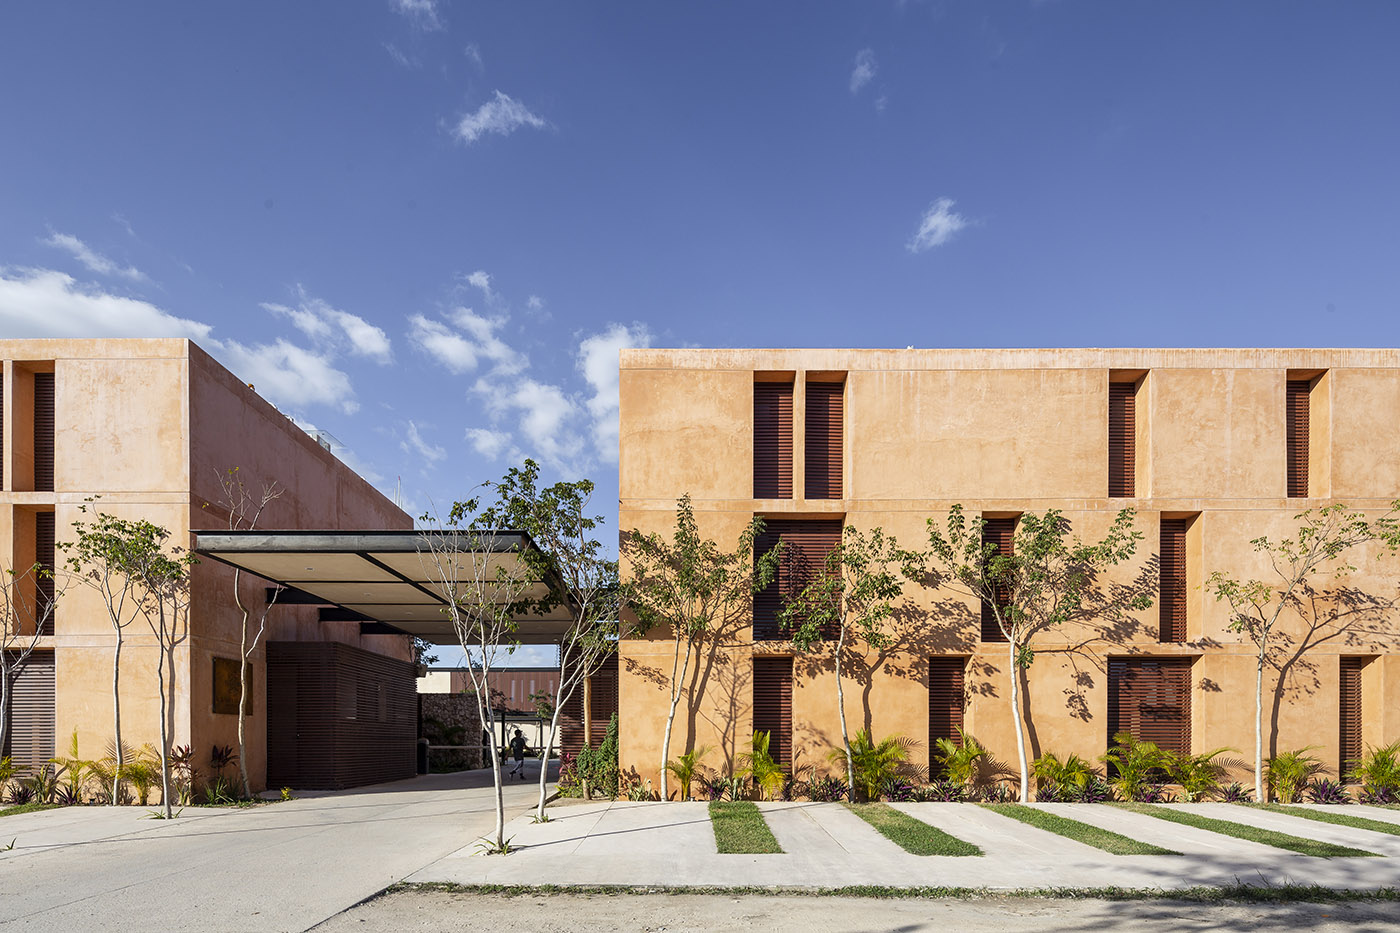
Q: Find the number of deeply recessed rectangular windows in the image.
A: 14